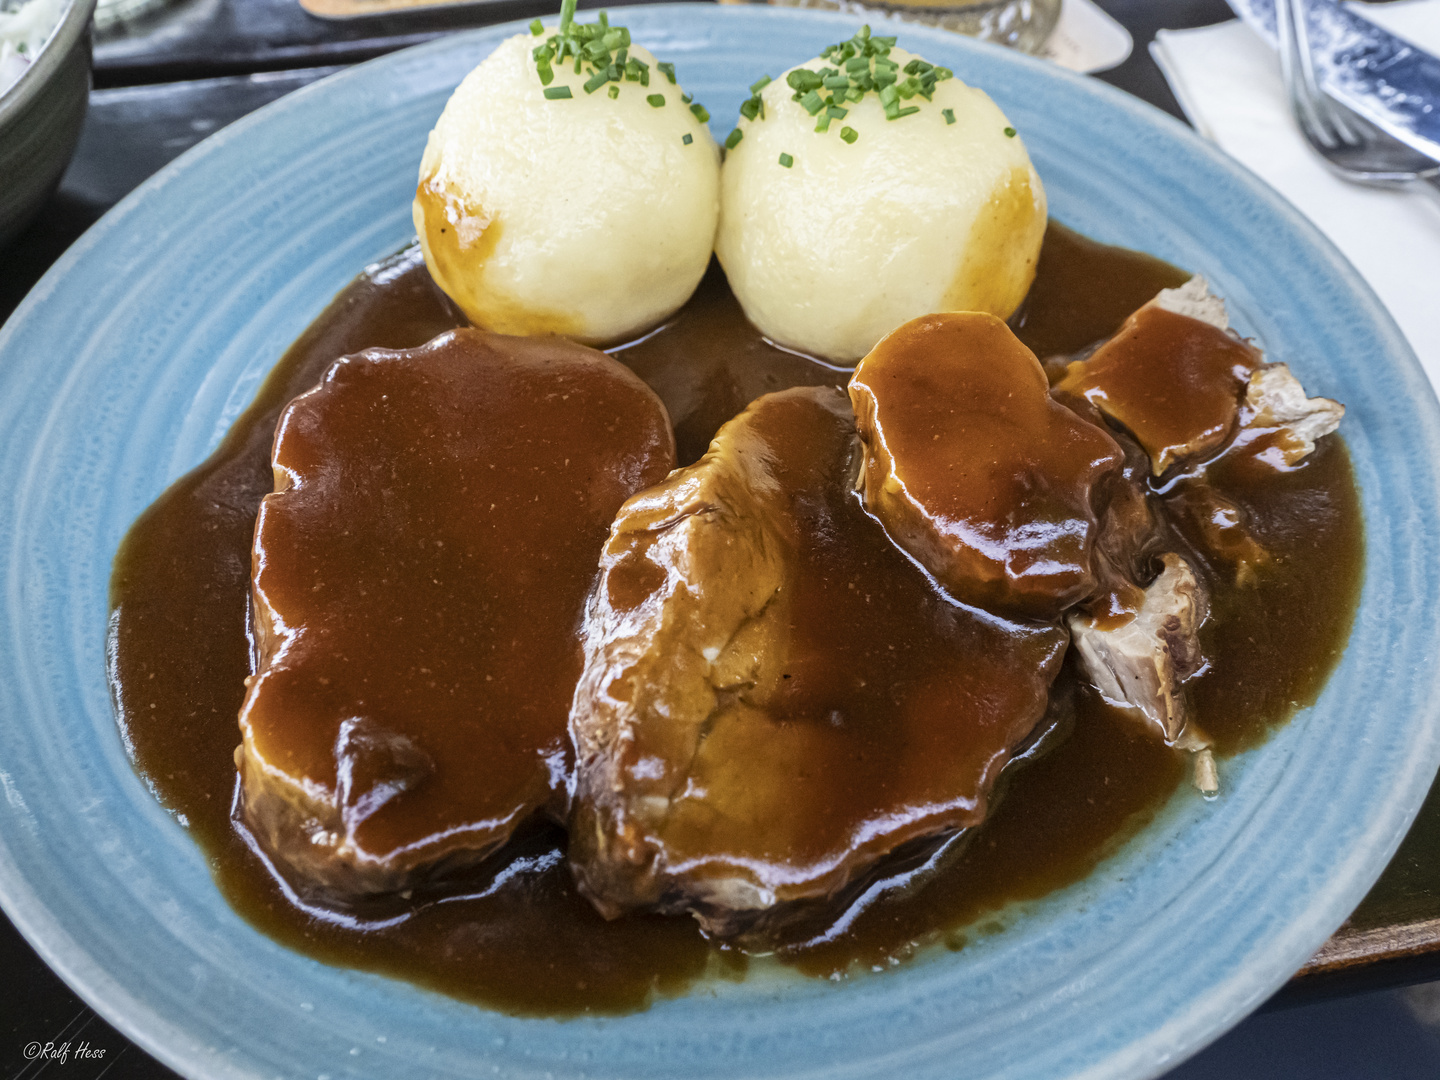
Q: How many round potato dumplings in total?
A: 2